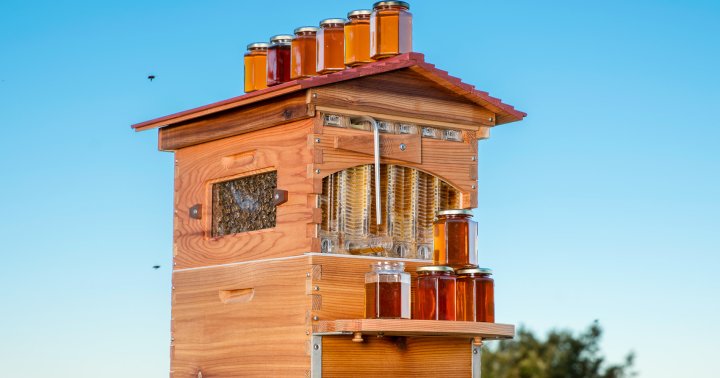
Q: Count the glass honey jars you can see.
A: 10